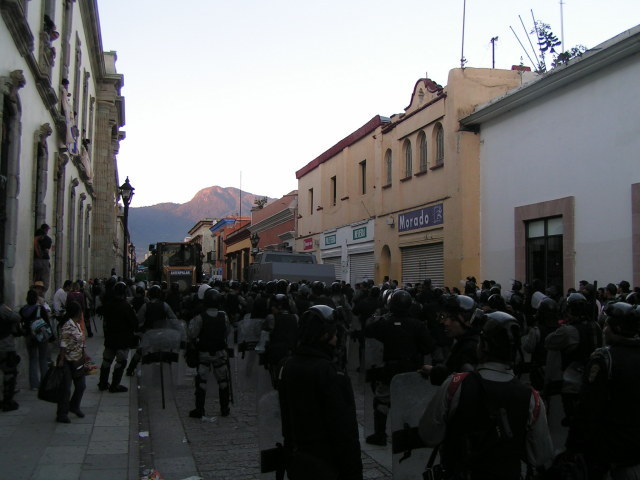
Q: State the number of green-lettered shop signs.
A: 2